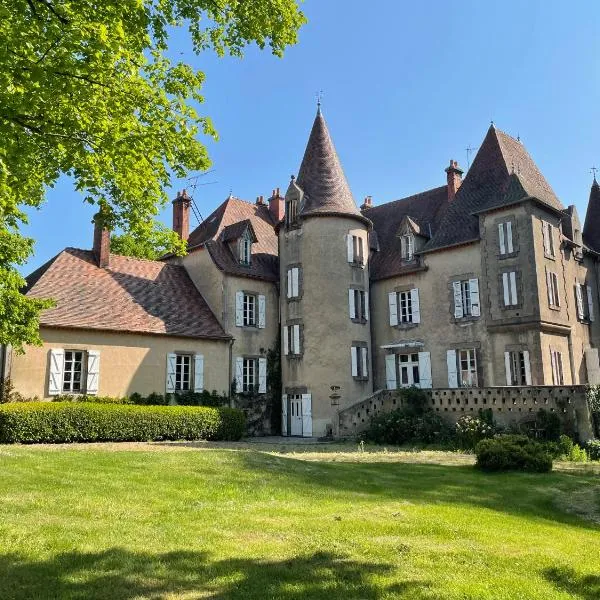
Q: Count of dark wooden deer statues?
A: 0